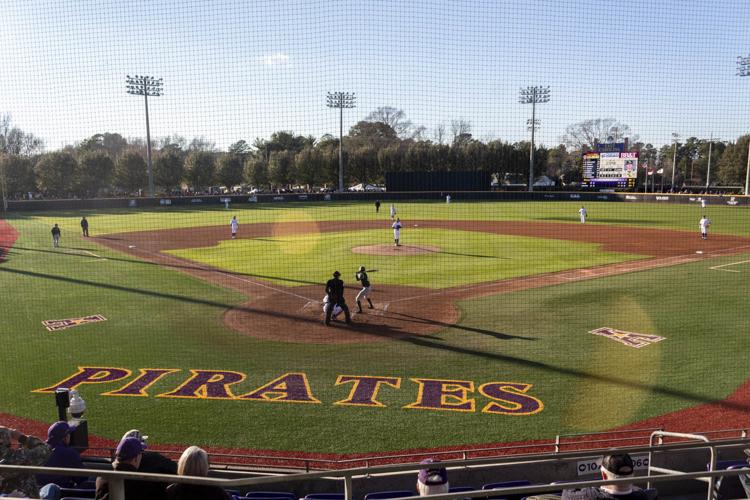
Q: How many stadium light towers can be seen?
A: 4